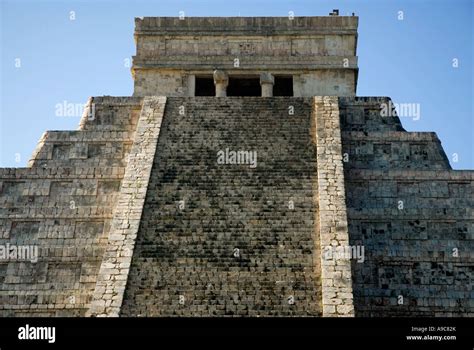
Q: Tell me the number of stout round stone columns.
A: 2